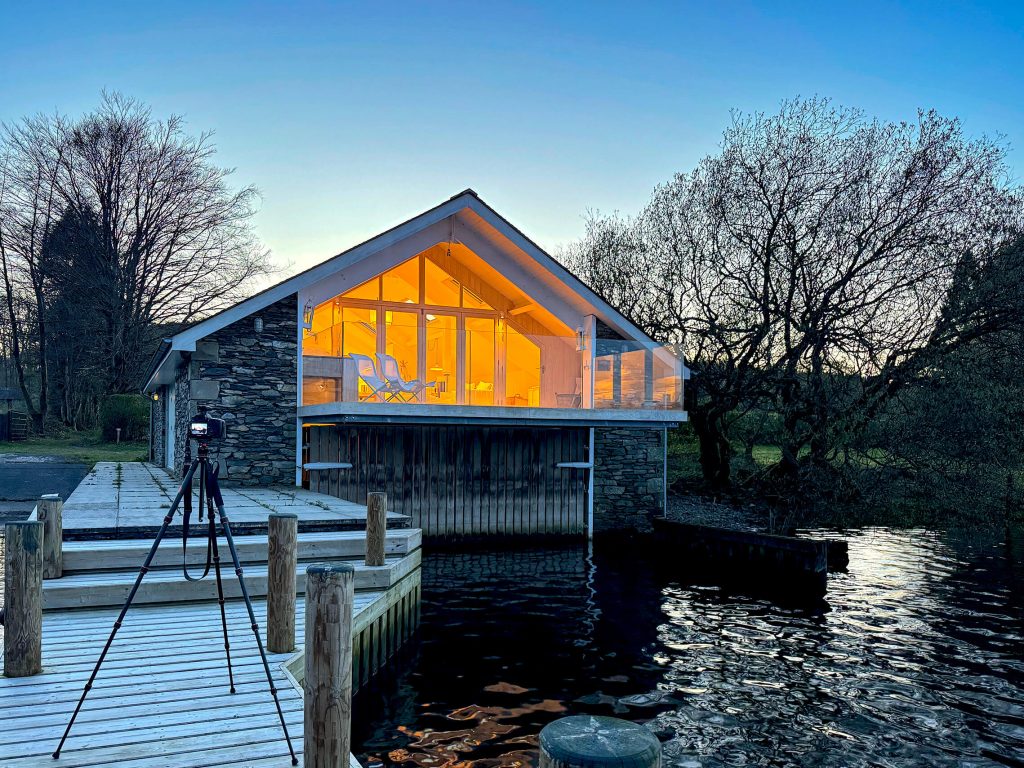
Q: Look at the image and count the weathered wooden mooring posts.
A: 6